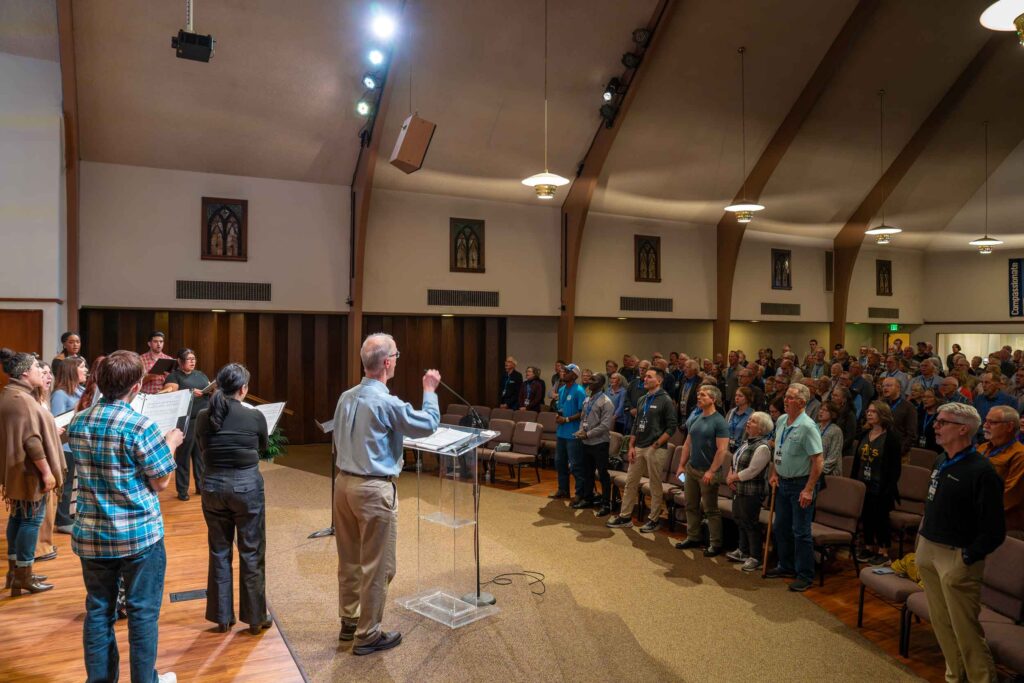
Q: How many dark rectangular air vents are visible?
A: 5